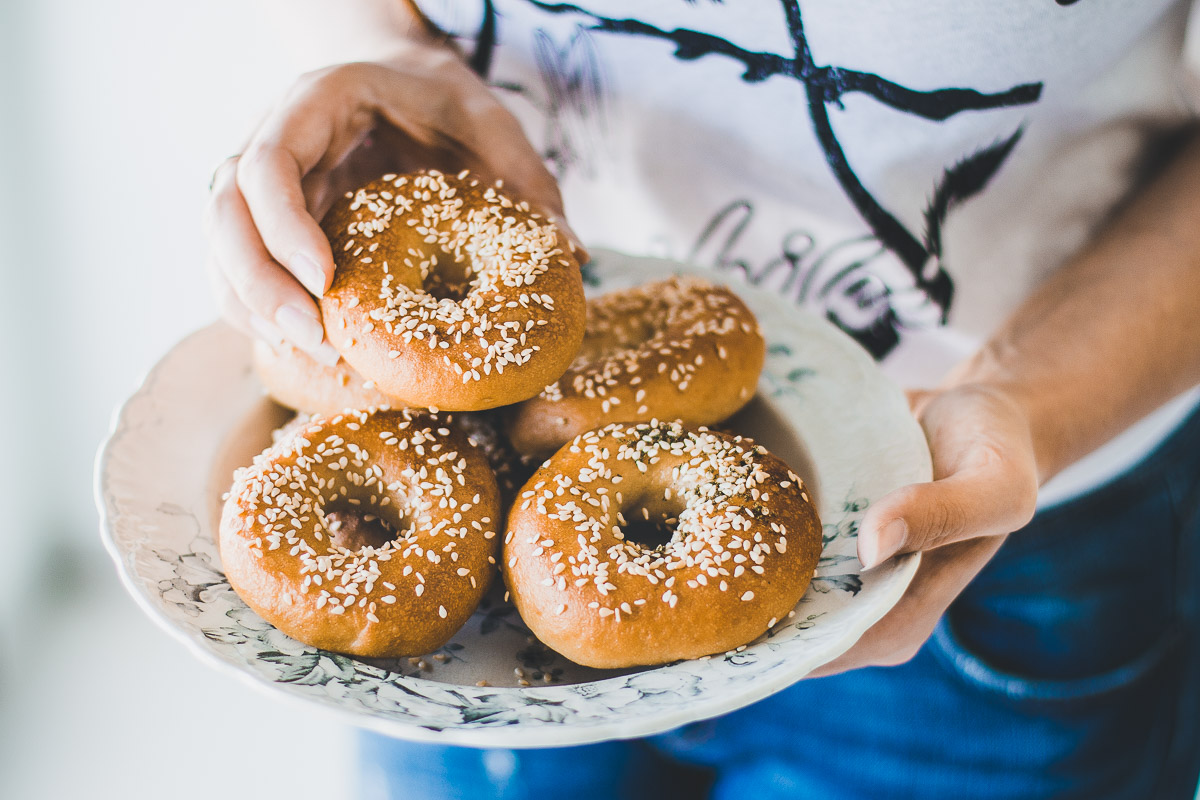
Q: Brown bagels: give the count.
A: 5